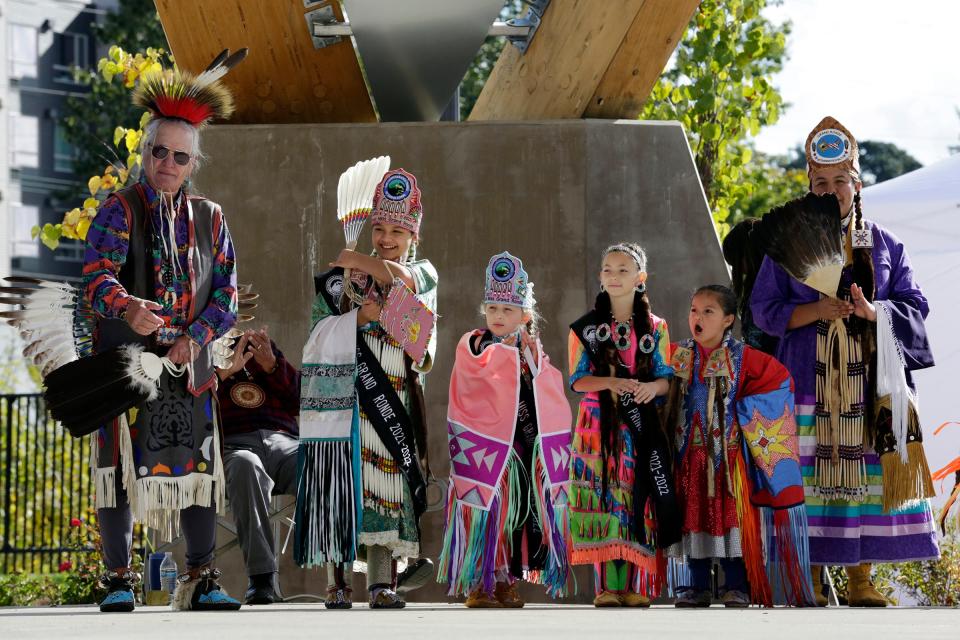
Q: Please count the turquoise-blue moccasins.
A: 2